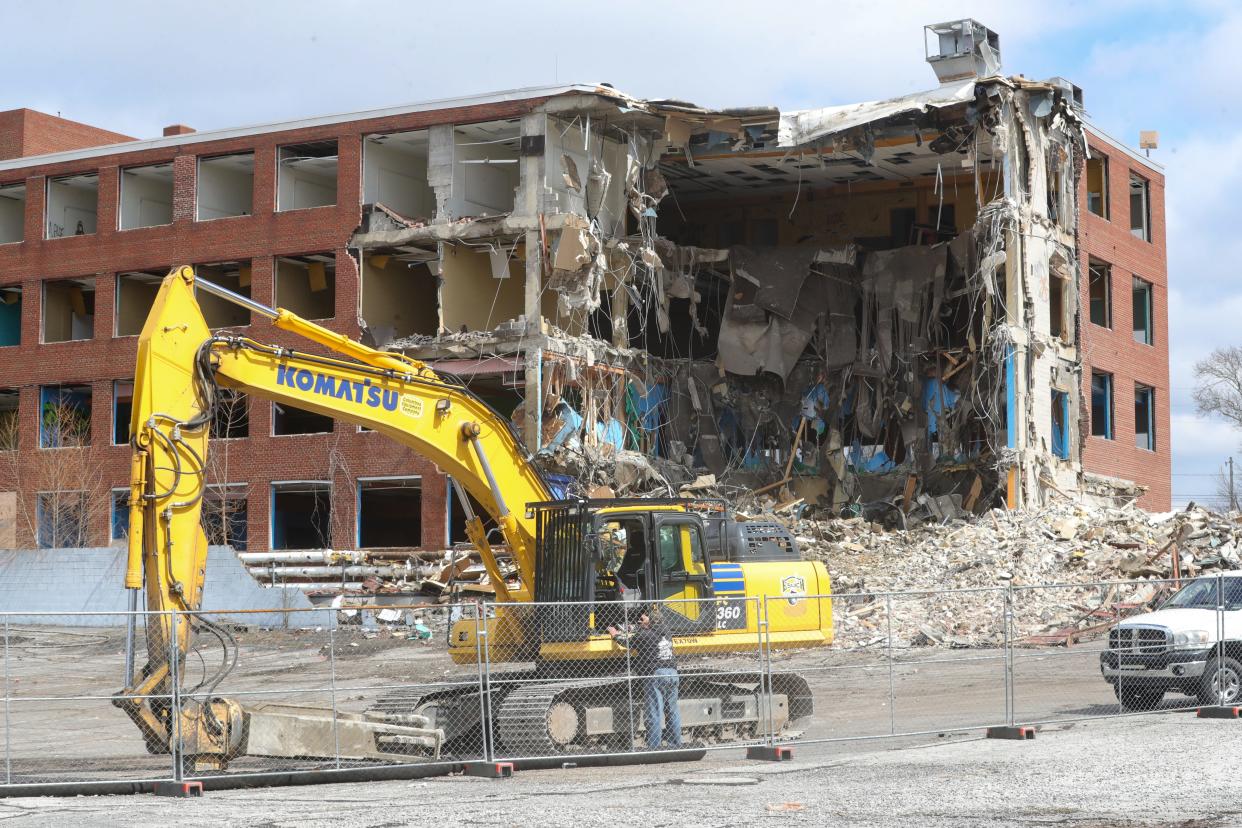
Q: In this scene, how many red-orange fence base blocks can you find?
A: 5